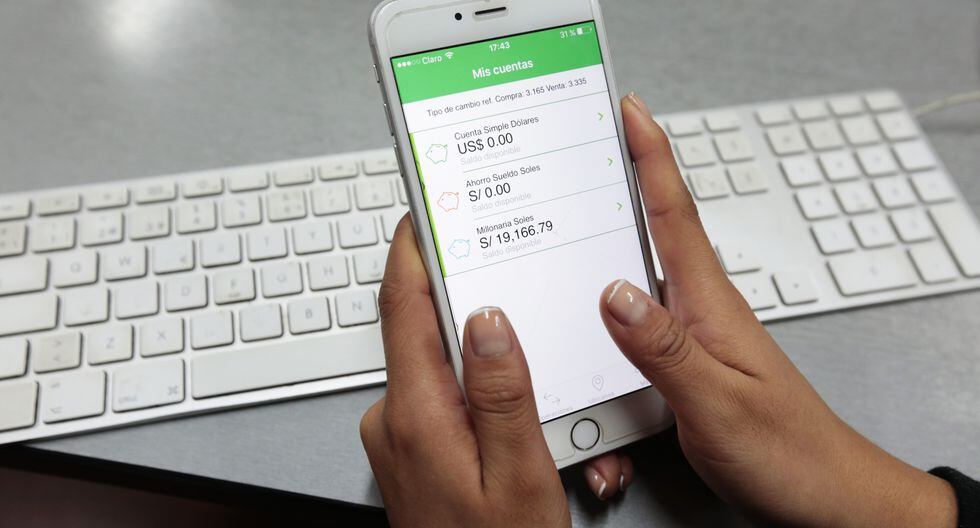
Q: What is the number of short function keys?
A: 15